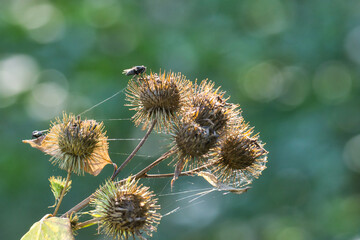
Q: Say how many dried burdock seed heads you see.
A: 6